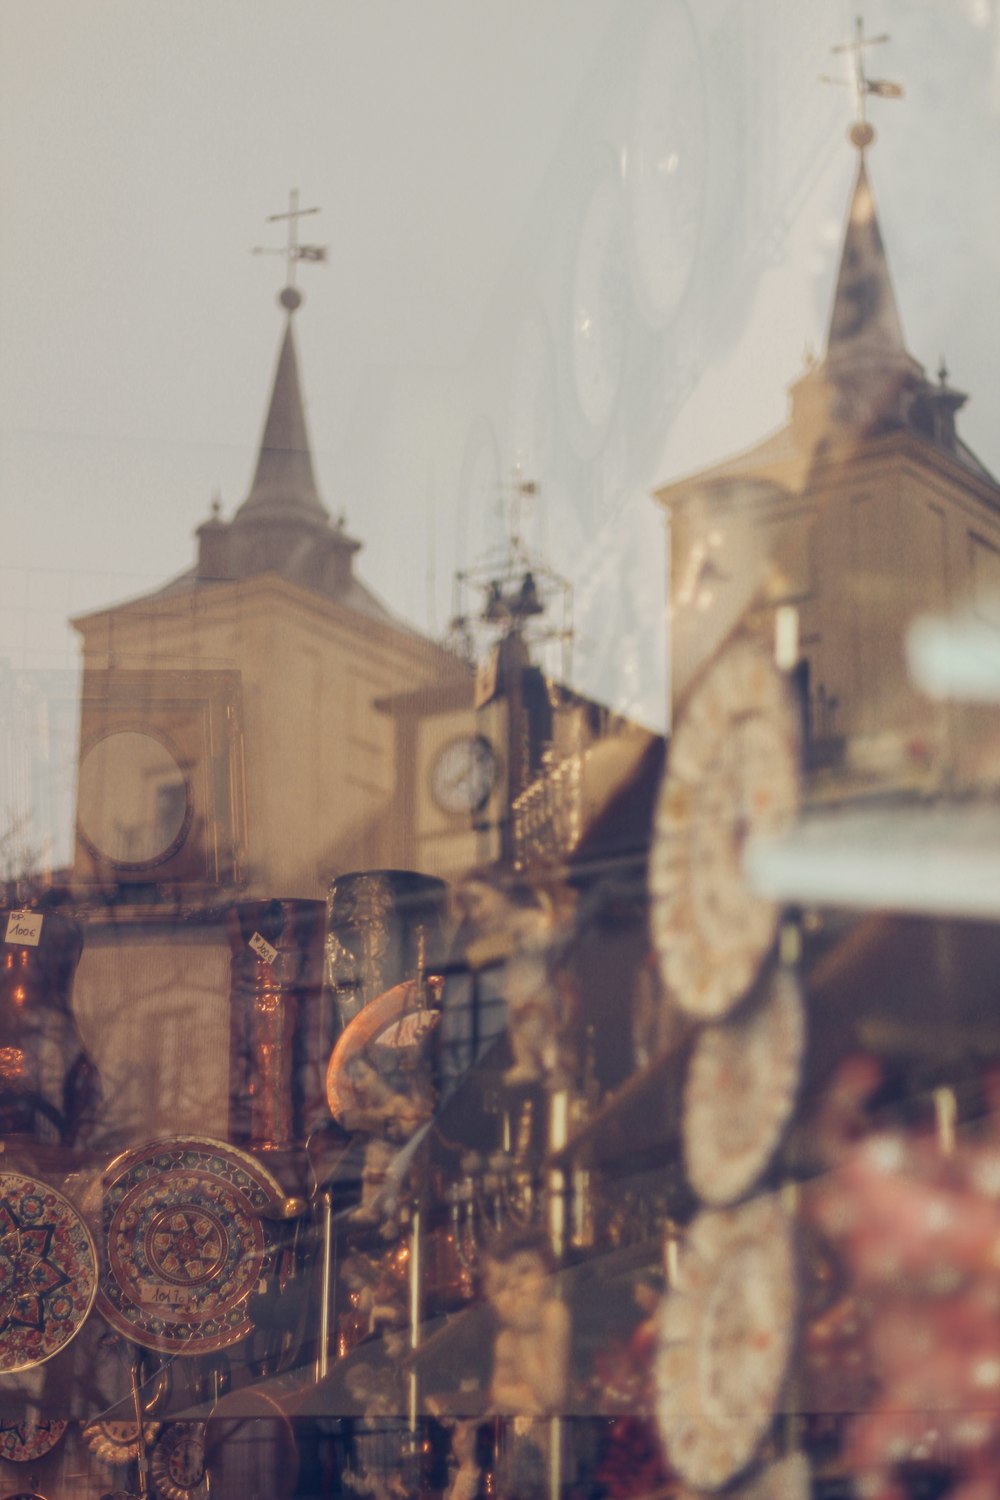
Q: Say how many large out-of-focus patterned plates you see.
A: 3